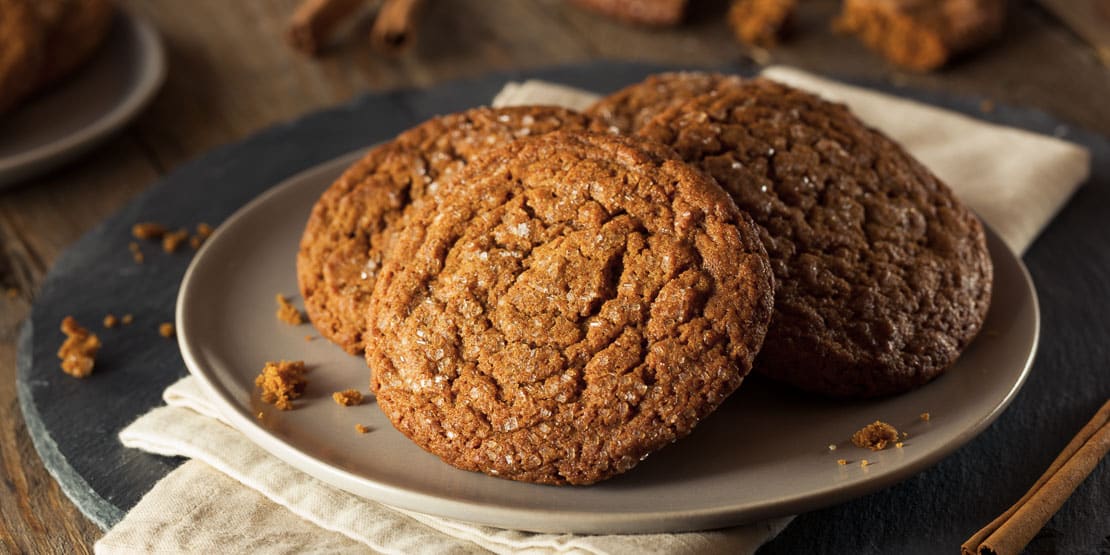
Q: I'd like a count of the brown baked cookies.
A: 4